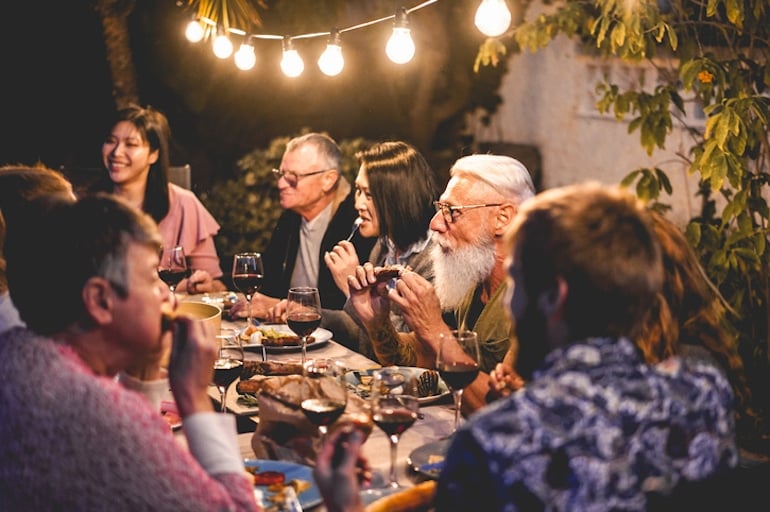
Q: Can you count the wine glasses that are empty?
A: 0